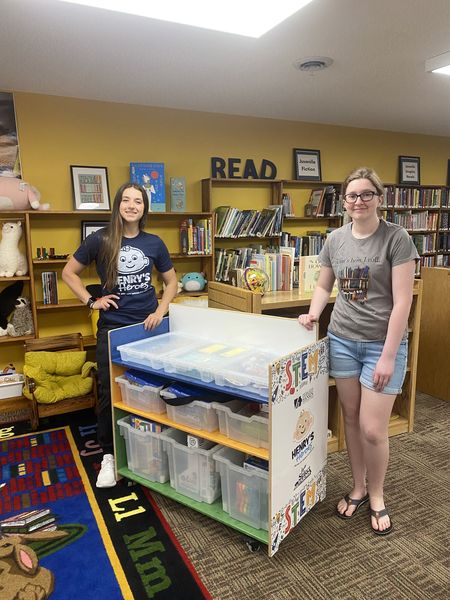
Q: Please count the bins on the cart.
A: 9